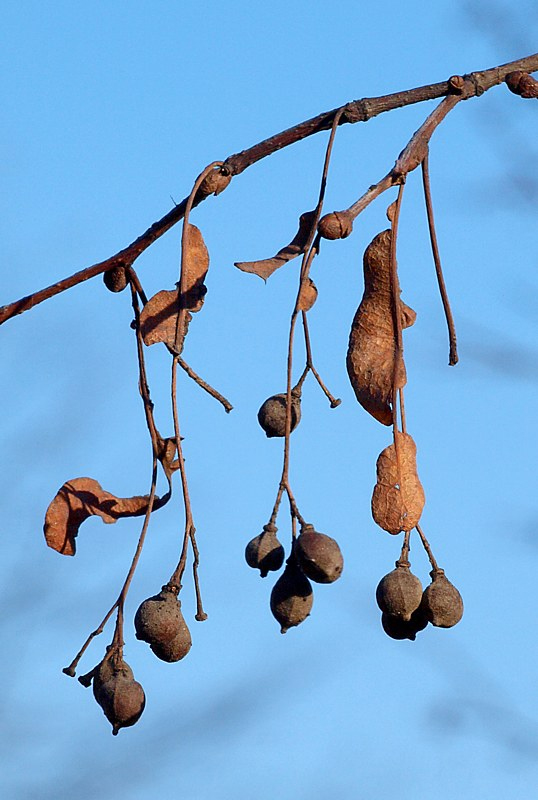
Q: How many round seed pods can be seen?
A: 11